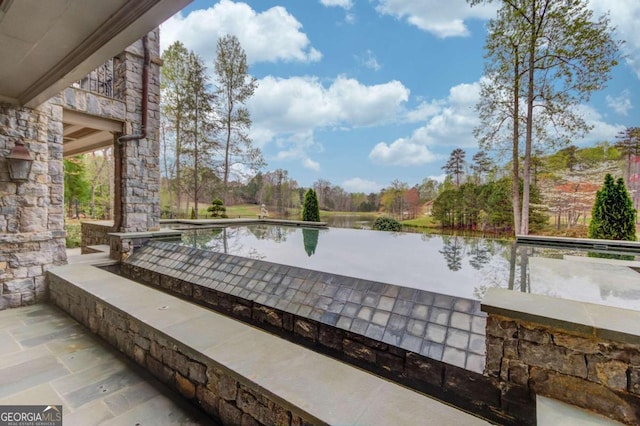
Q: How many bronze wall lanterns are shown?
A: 1